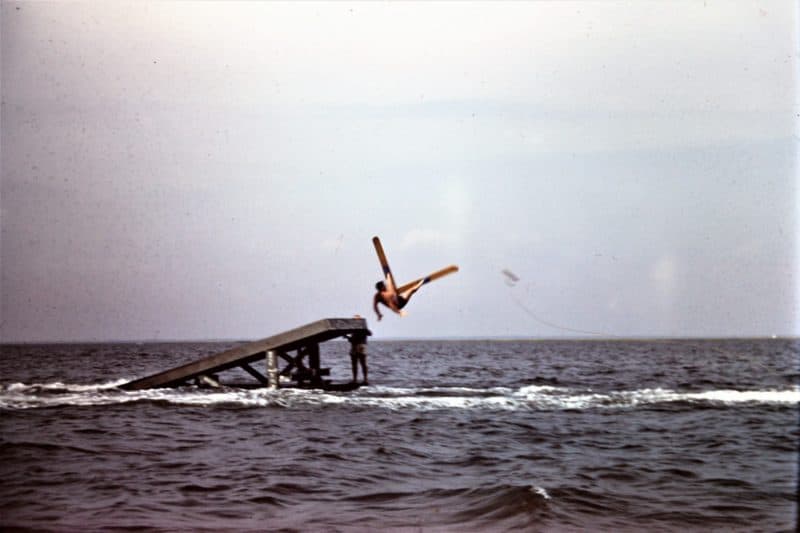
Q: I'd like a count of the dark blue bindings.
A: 2